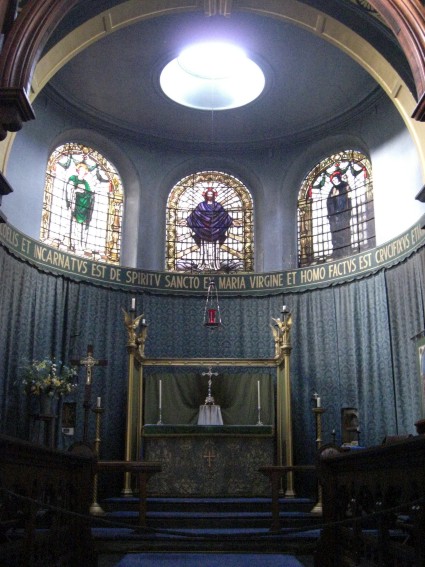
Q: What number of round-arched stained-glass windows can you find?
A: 3